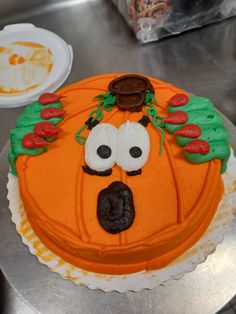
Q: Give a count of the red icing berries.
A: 8